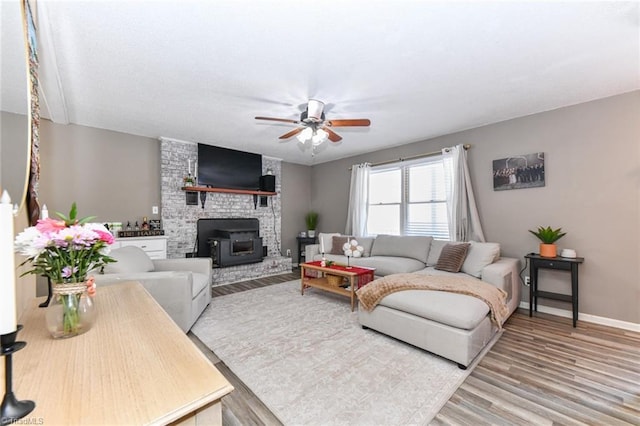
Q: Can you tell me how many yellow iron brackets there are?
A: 0